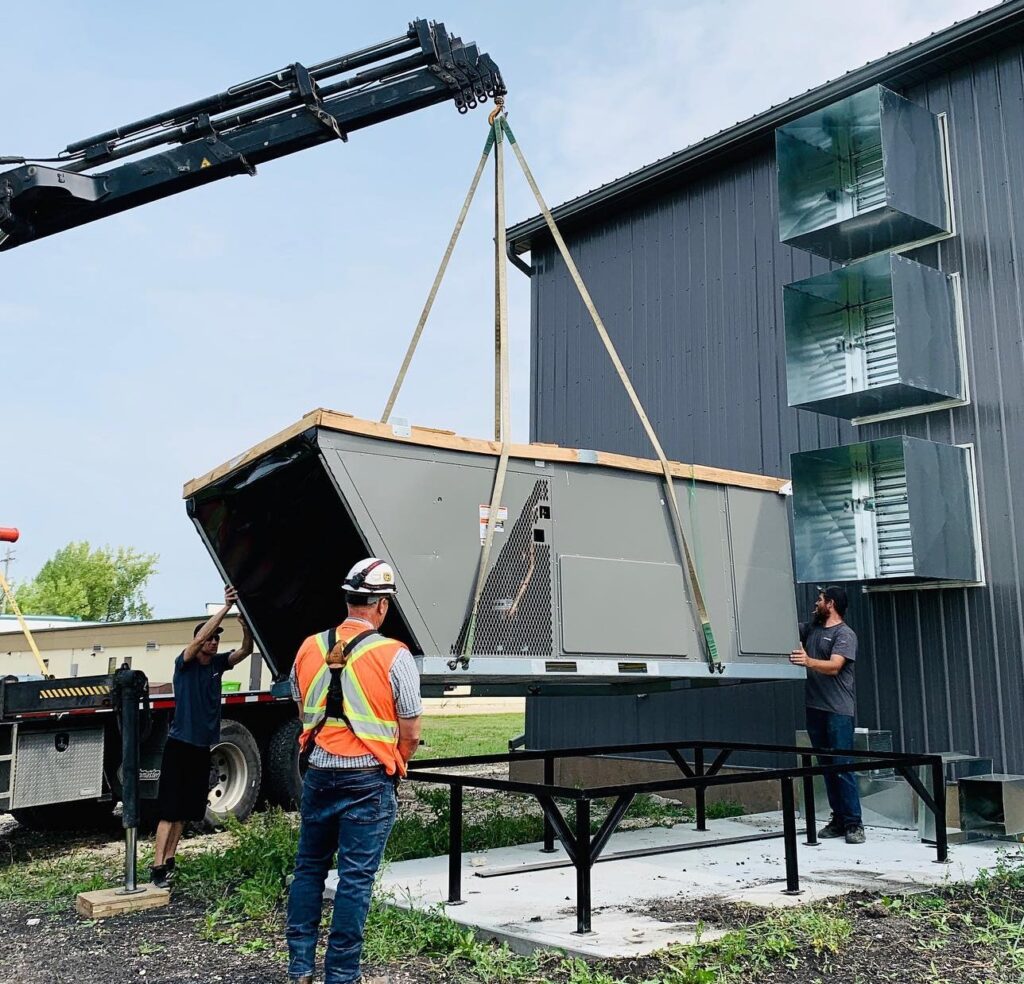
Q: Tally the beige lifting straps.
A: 4